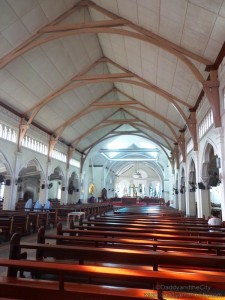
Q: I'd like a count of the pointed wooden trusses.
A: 5